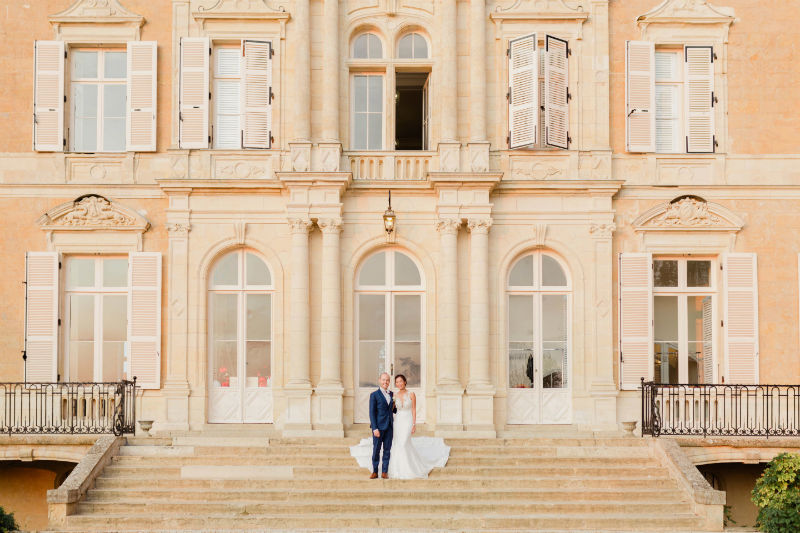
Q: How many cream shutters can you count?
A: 12